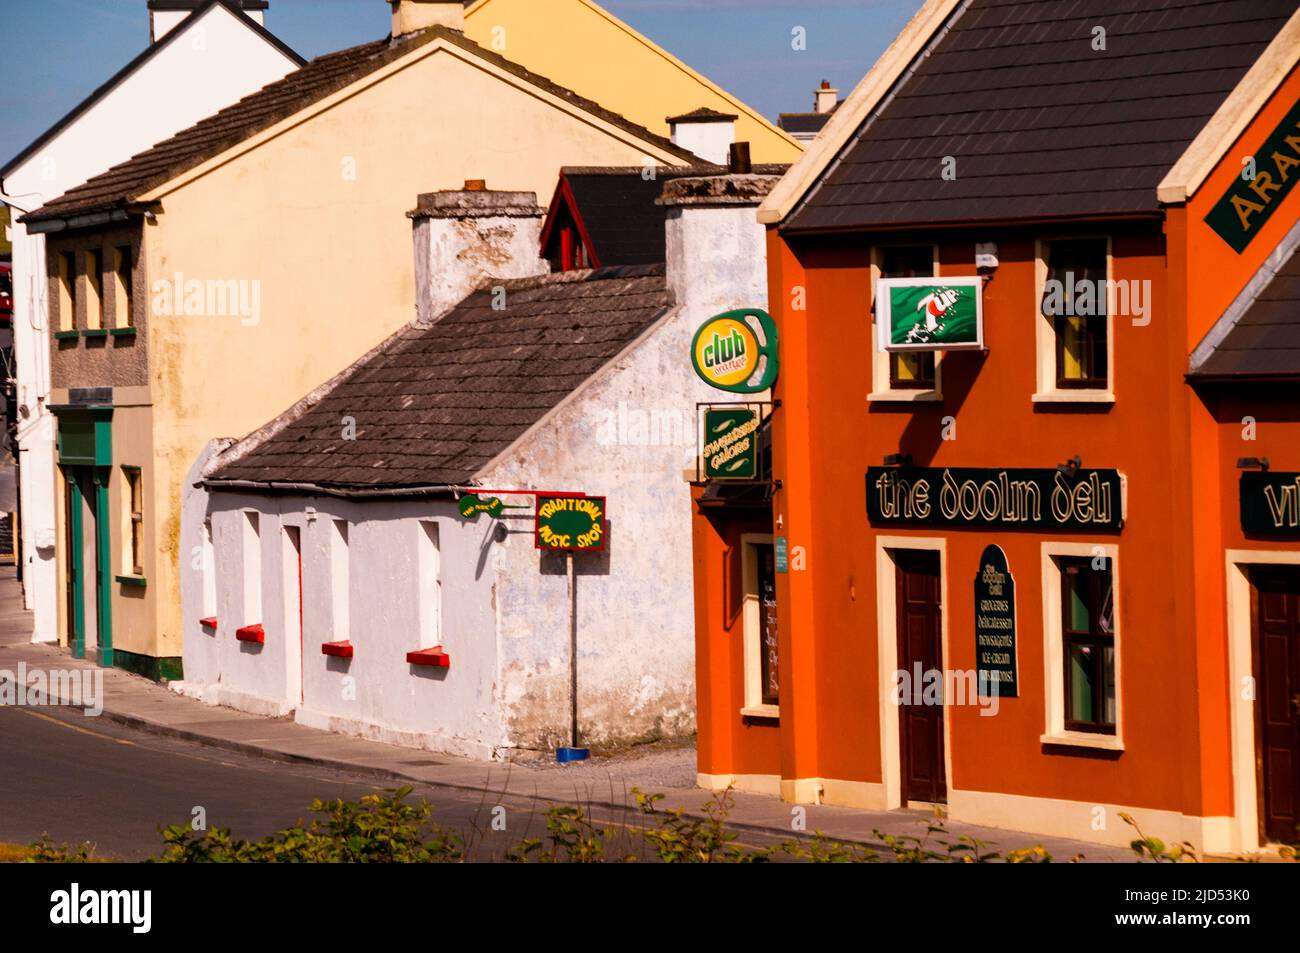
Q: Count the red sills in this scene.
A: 4